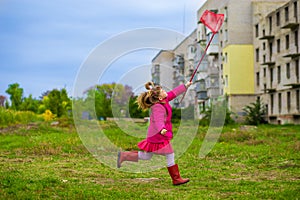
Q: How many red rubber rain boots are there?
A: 2